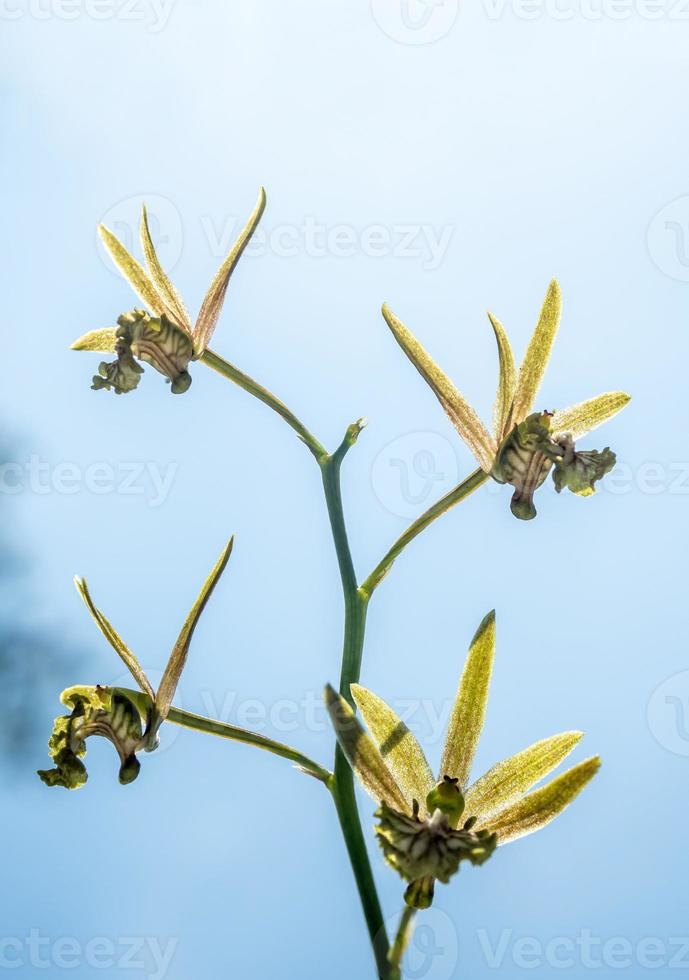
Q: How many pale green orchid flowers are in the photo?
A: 4